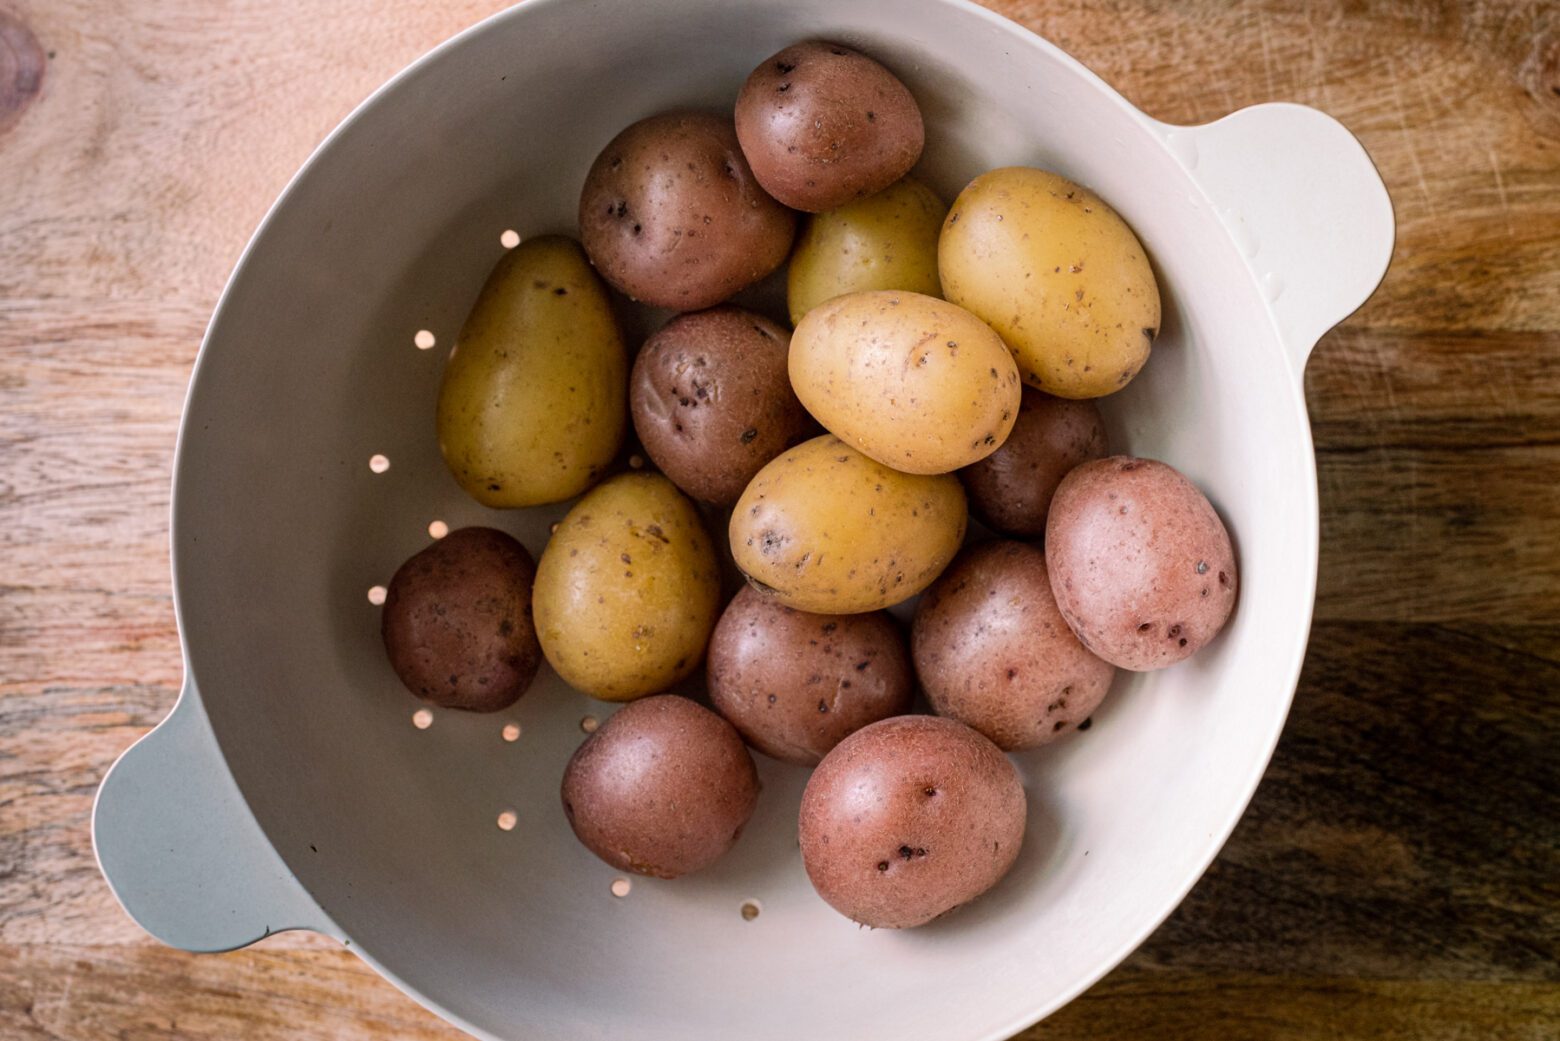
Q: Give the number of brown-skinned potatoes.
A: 10